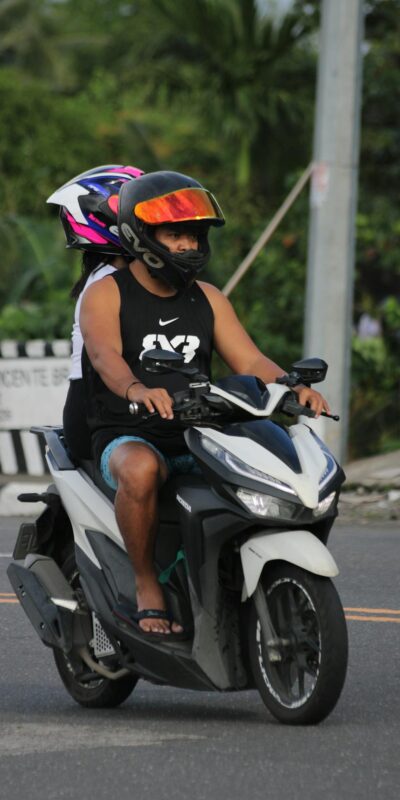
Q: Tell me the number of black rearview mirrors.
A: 2